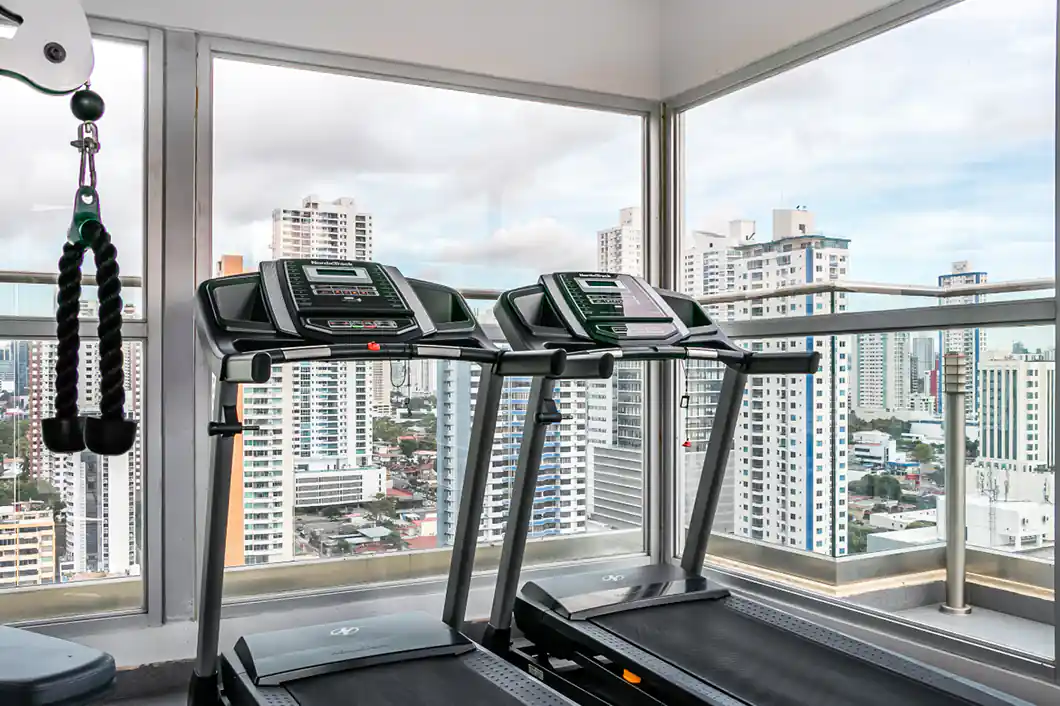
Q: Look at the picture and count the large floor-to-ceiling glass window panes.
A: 3